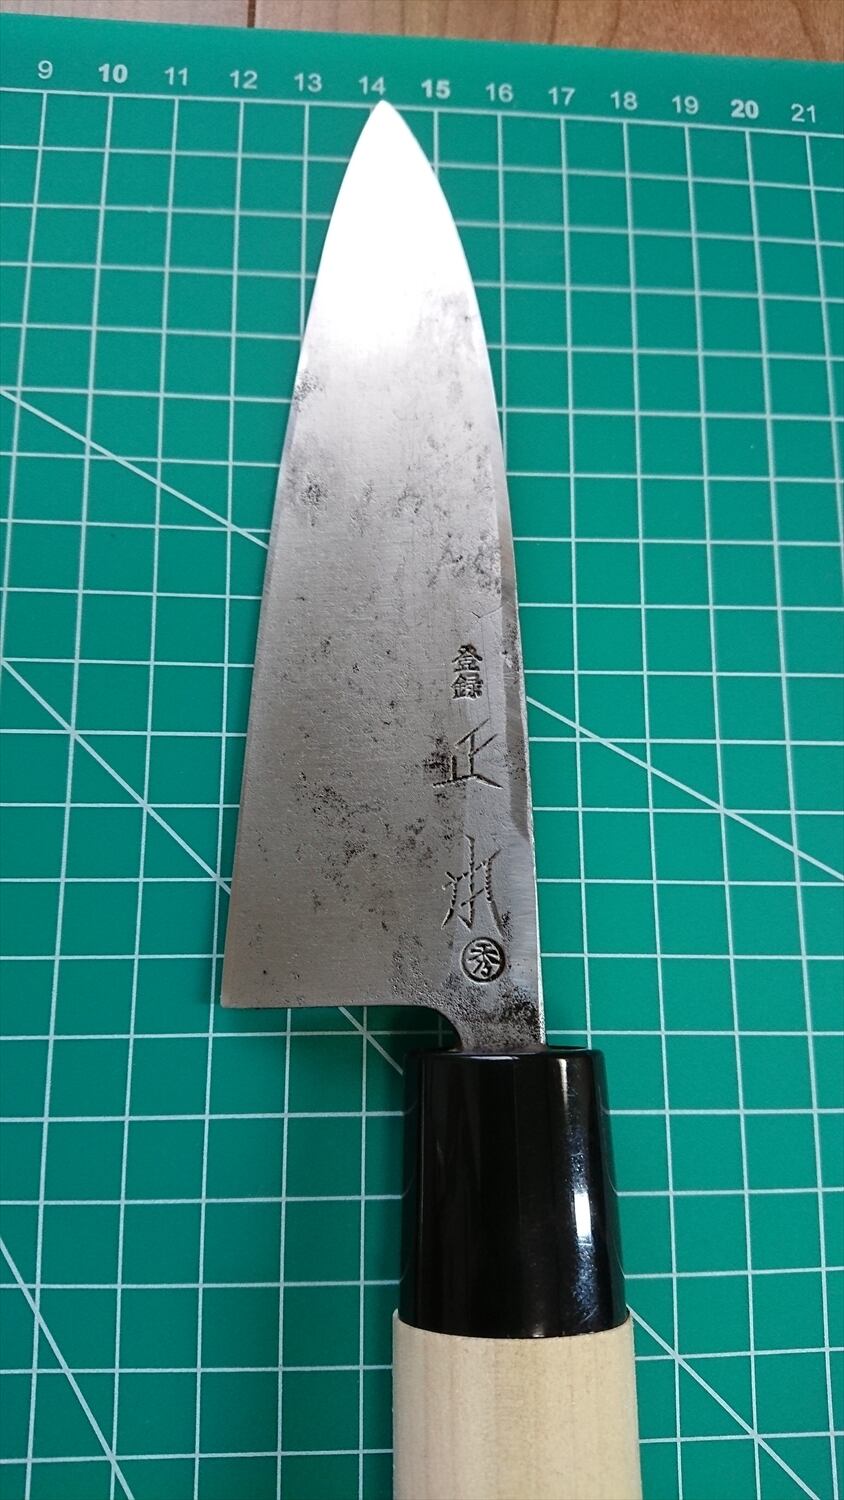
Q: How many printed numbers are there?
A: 13